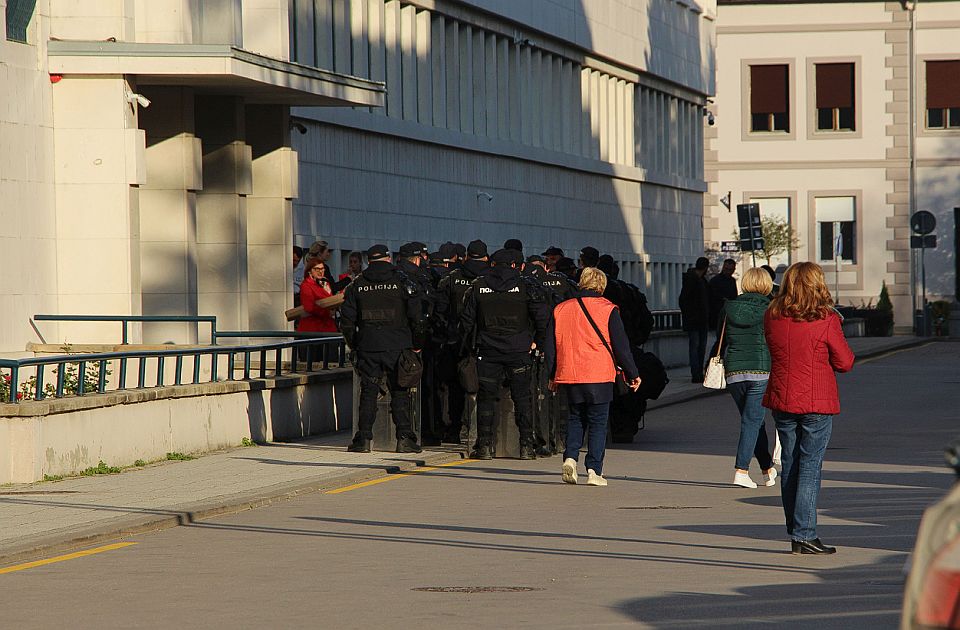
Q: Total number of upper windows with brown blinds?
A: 3